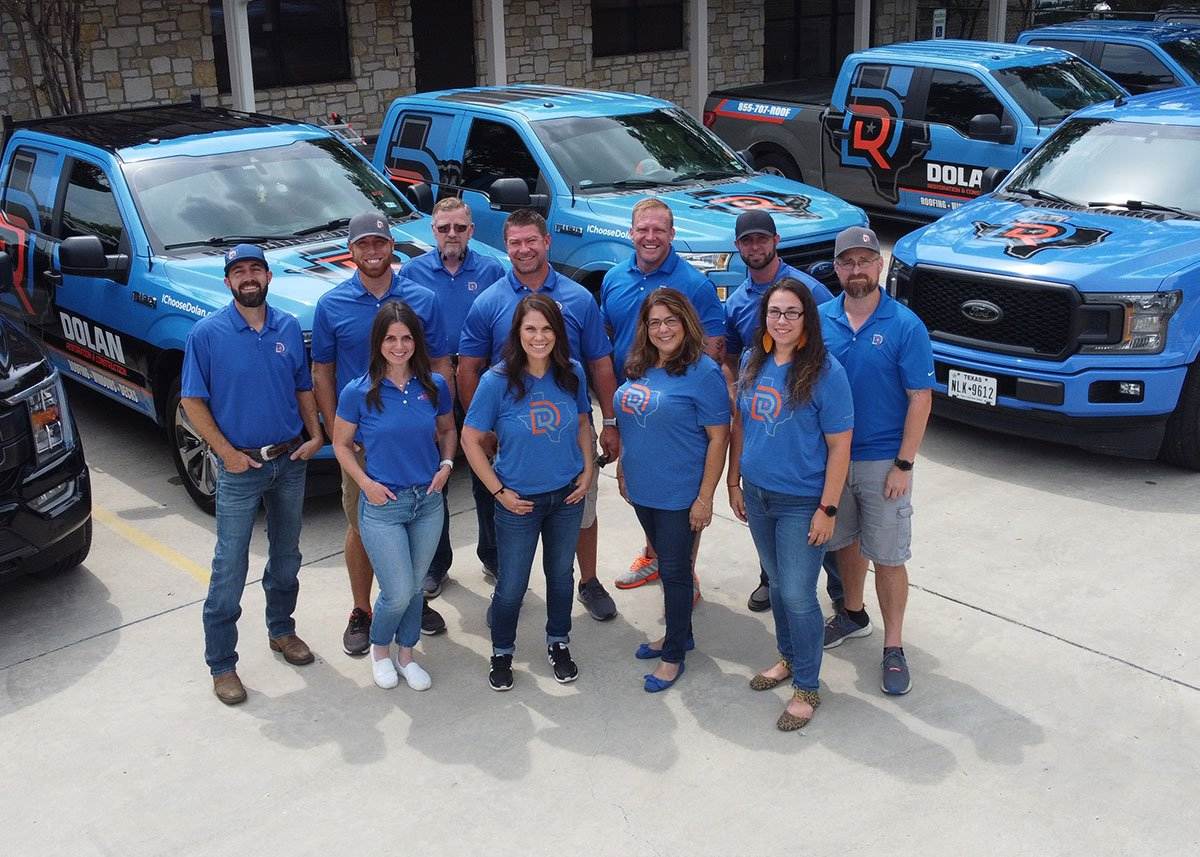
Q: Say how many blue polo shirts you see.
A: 8